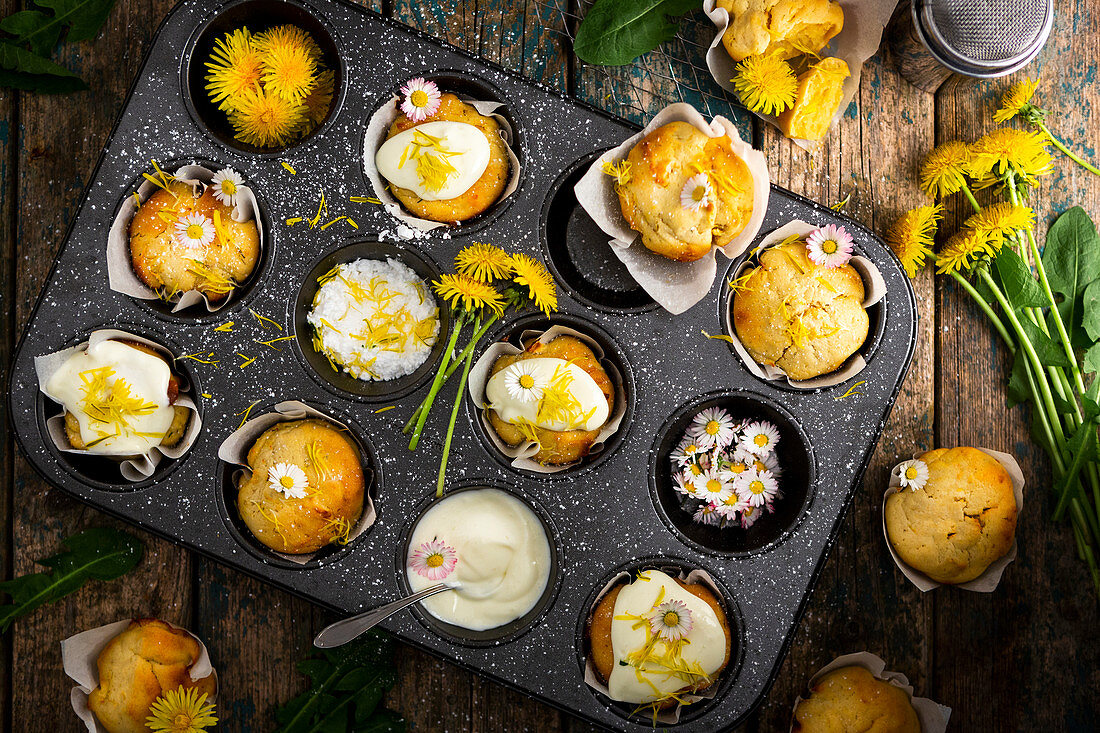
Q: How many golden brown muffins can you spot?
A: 12